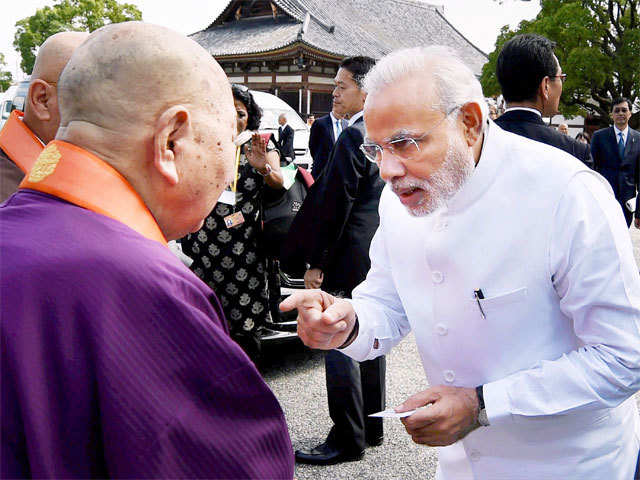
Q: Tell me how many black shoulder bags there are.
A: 1